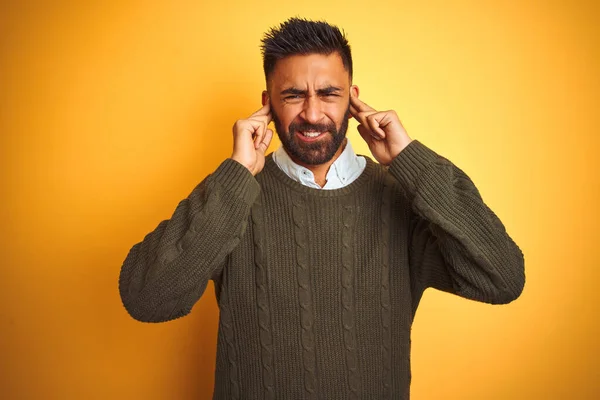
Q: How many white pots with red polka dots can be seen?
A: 0